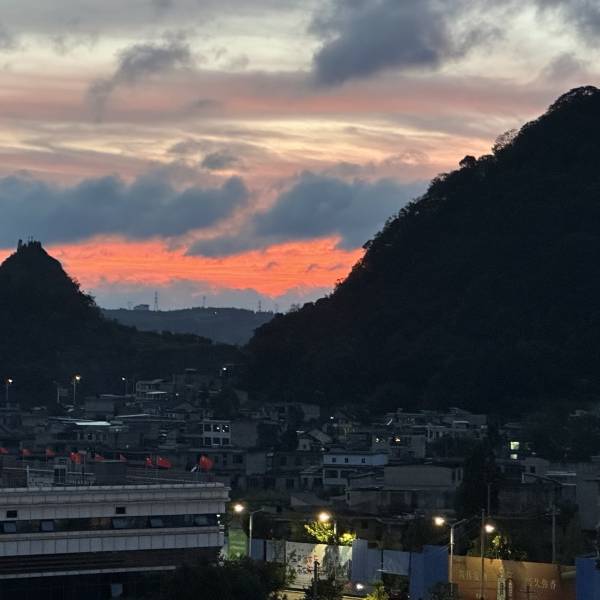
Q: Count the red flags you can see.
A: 9